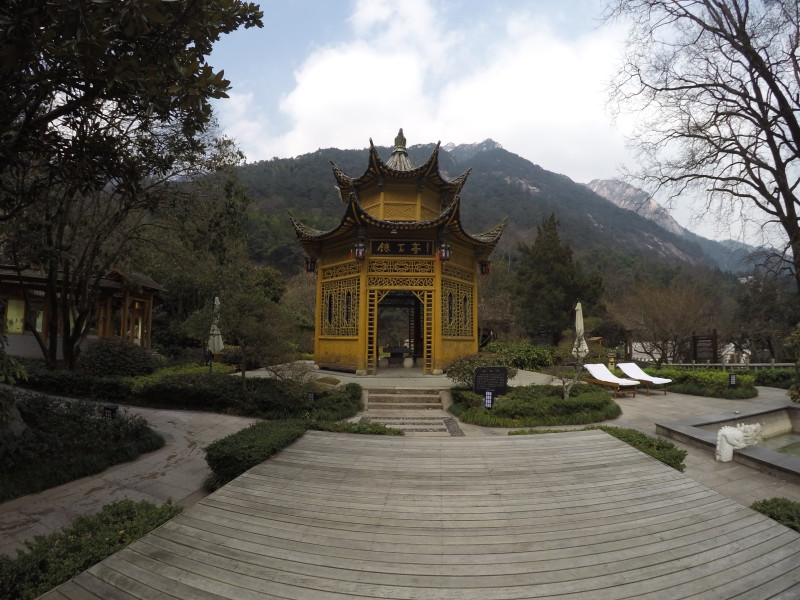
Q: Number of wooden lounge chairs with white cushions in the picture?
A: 2